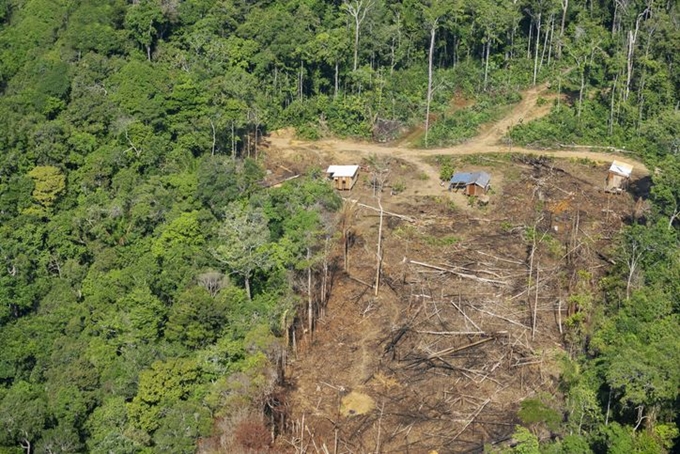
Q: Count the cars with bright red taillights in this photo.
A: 0